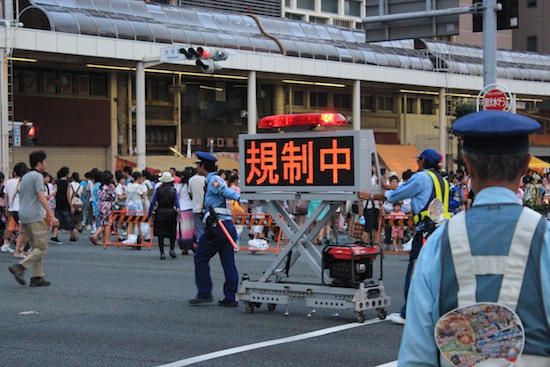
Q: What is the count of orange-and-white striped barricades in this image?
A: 3